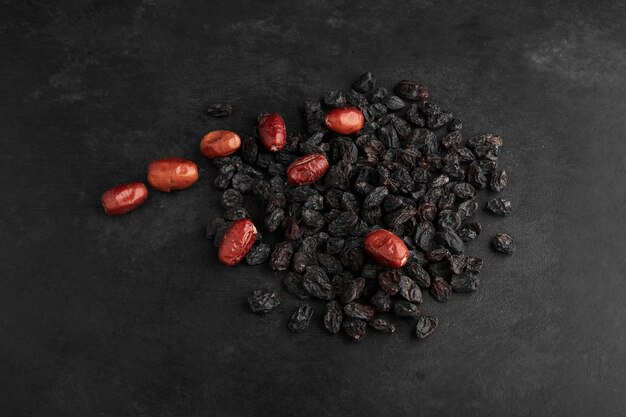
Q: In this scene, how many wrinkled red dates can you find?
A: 8